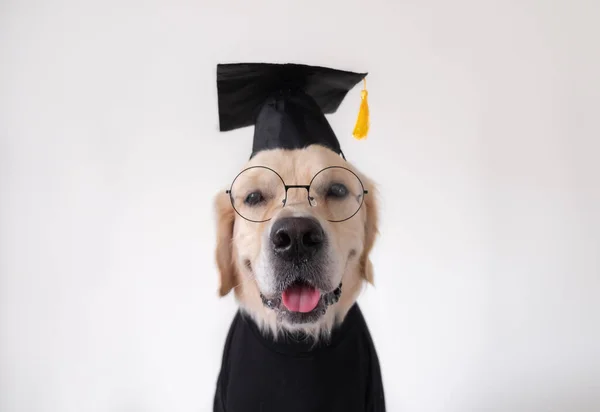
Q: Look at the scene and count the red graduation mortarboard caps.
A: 0